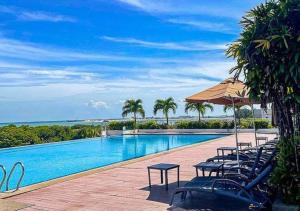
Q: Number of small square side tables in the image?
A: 5